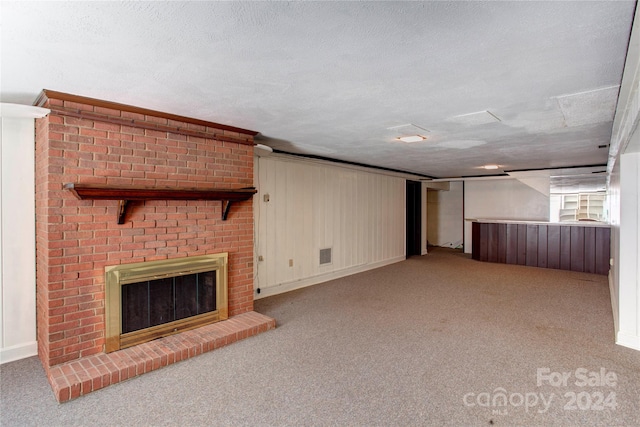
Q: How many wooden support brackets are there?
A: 2